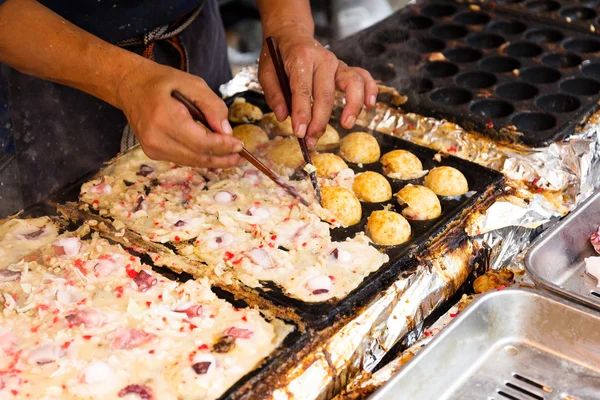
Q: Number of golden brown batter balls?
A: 13